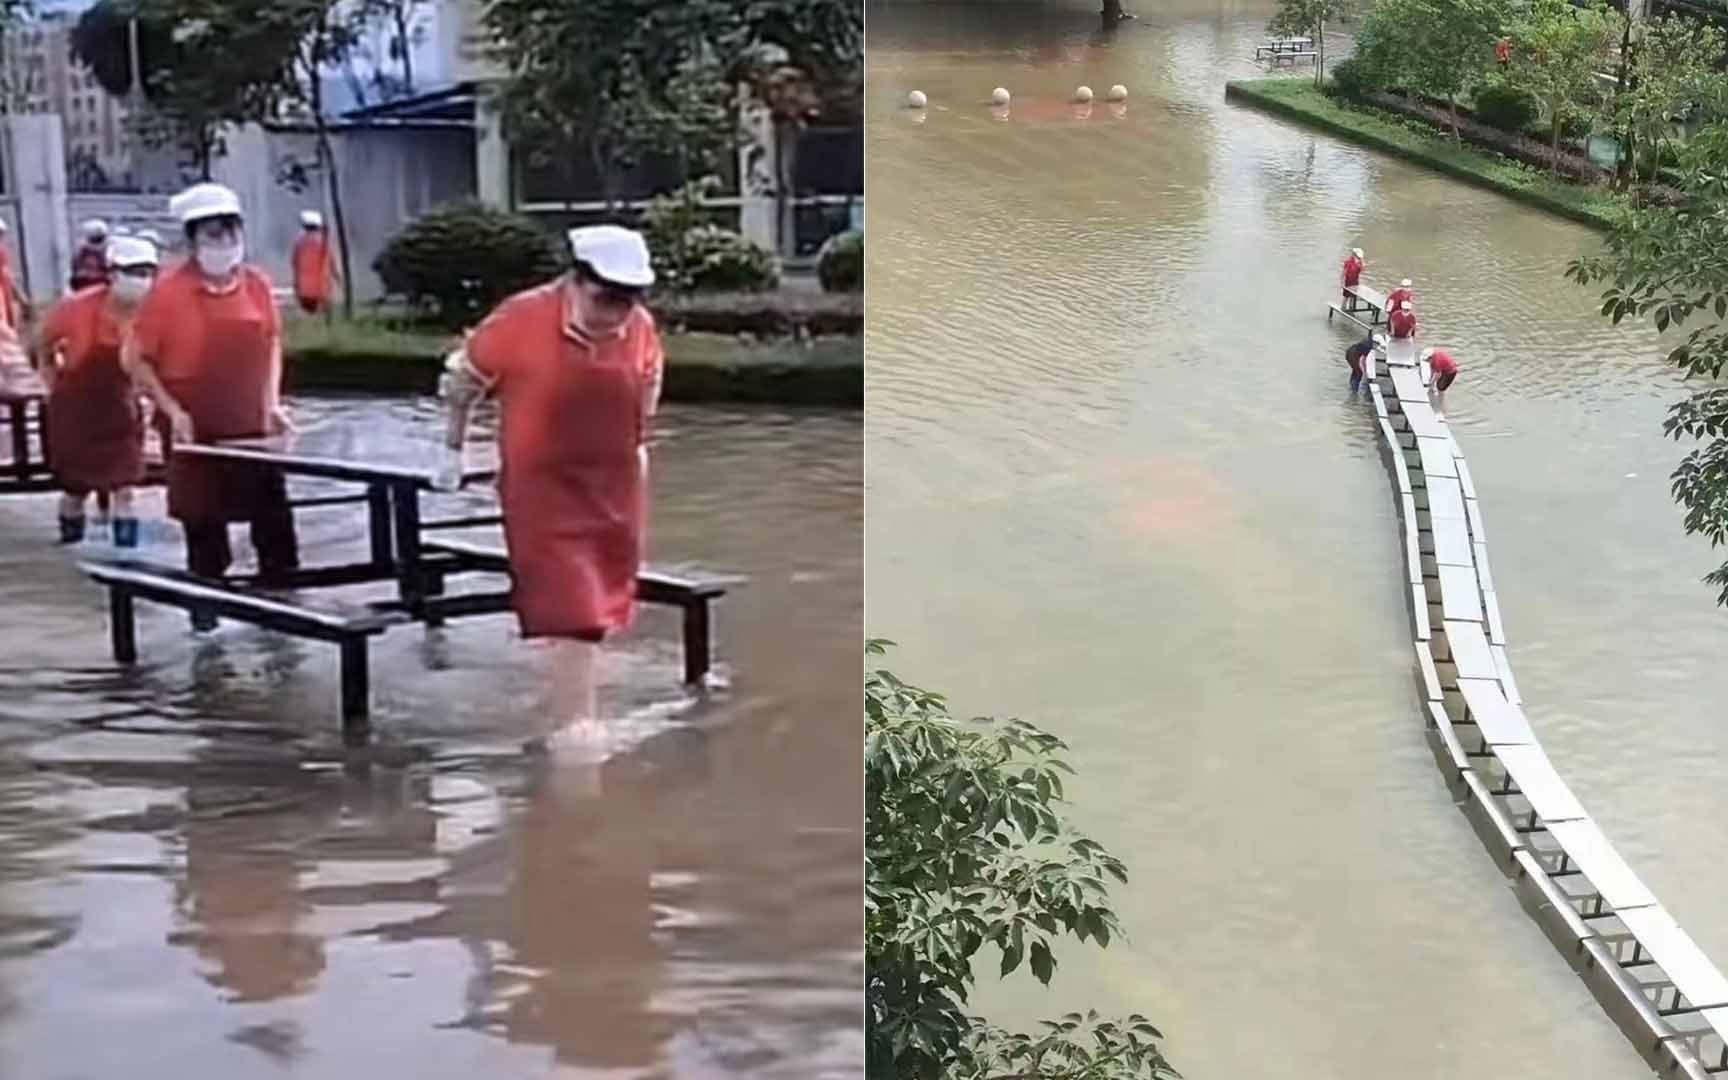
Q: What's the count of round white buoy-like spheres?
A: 4